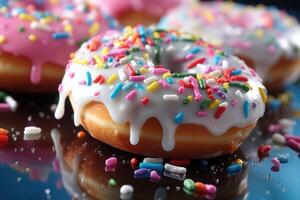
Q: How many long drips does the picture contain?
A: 5